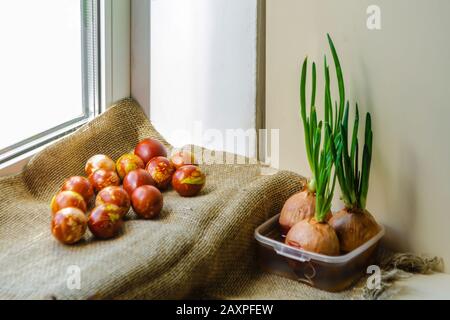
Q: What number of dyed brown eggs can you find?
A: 14